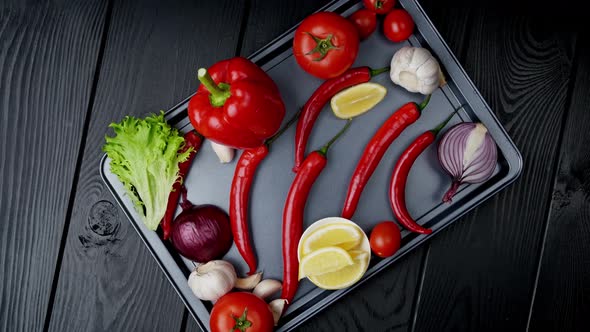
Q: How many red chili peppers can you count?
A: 6